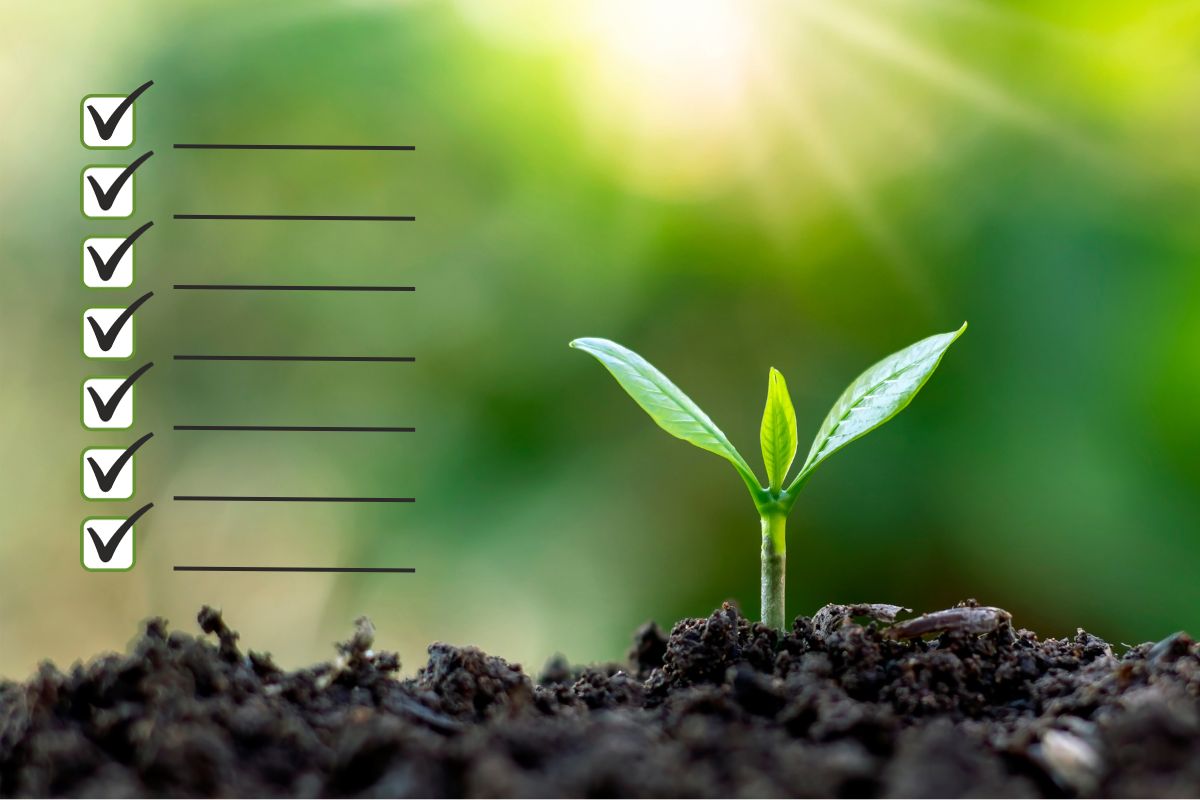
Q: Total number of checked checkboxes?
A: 7